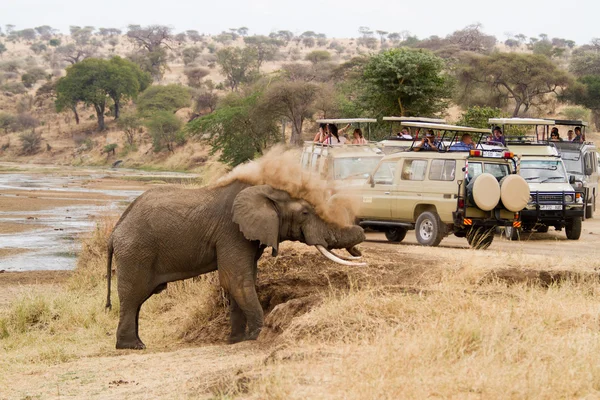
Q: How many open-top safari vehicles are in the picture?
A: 5